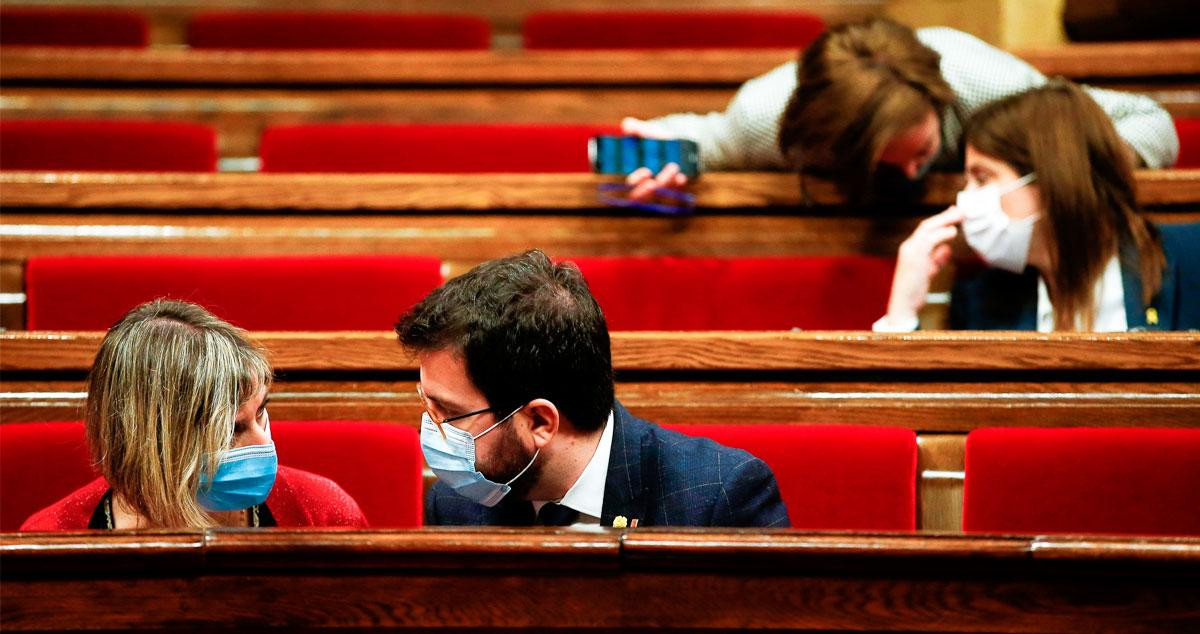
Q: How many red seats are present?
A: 11